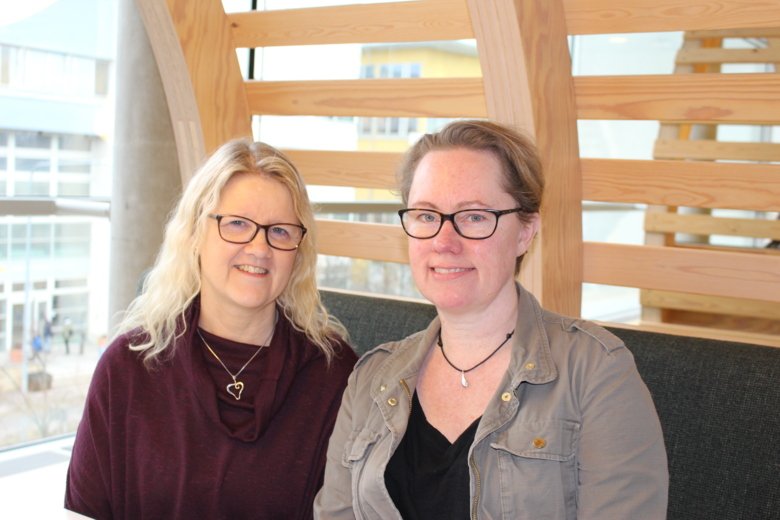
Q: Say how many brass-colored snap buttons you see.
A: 5